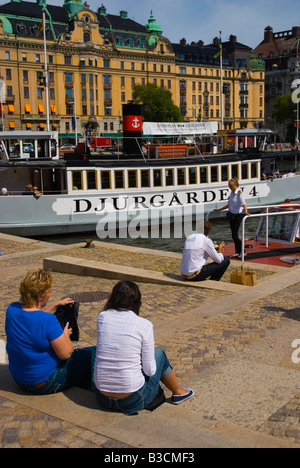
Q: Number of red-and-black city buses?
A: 0